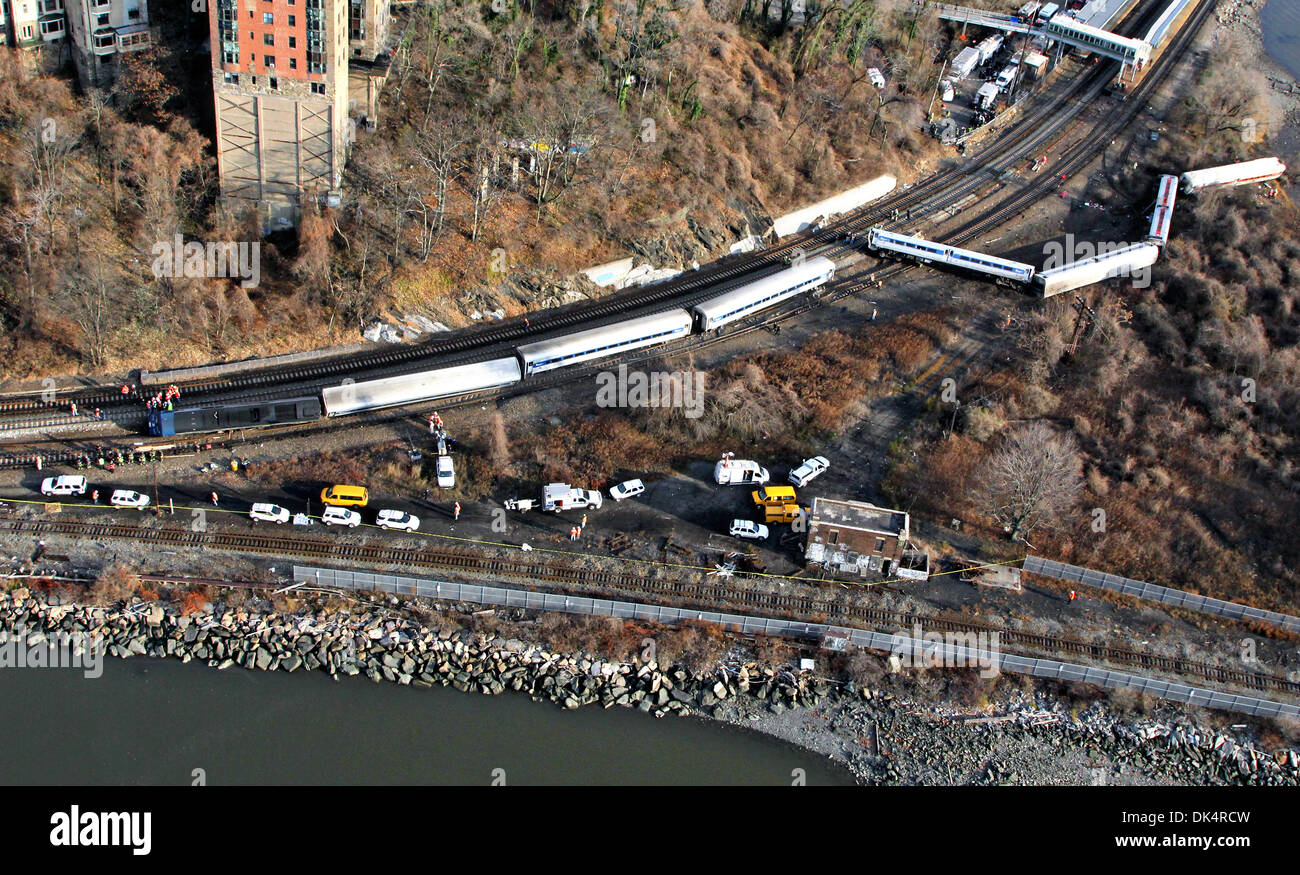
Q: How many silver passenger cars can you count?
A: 7